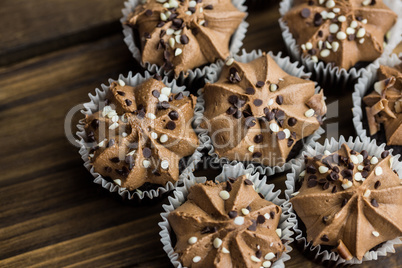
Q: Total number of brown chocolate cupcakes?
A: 7